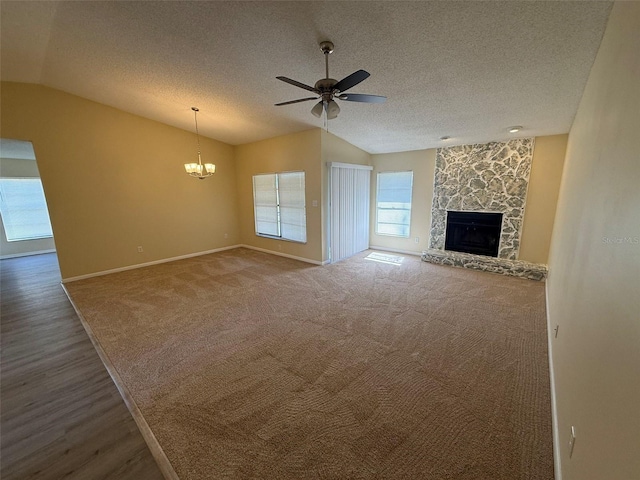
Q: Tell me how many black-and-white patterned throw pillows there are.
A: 0